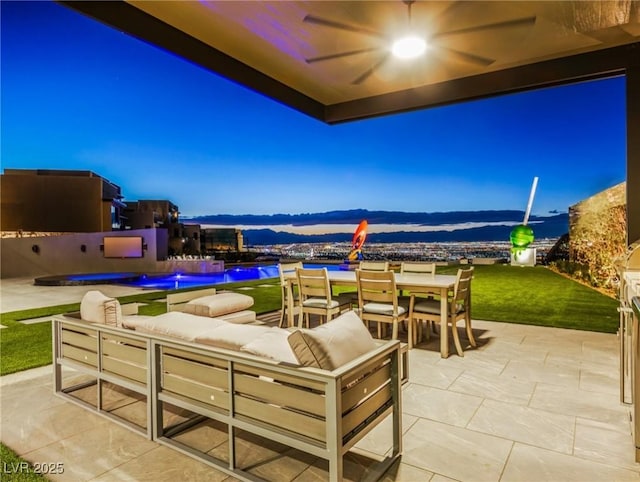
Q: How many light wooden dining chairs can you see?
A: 6